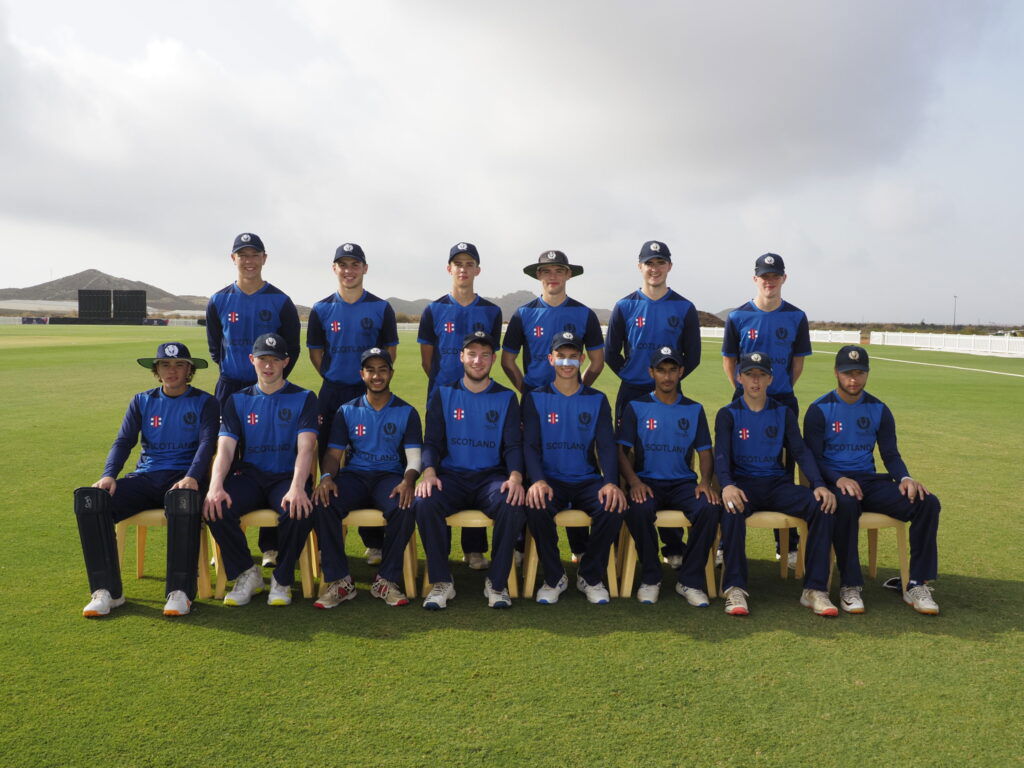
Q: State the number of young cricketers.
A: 14